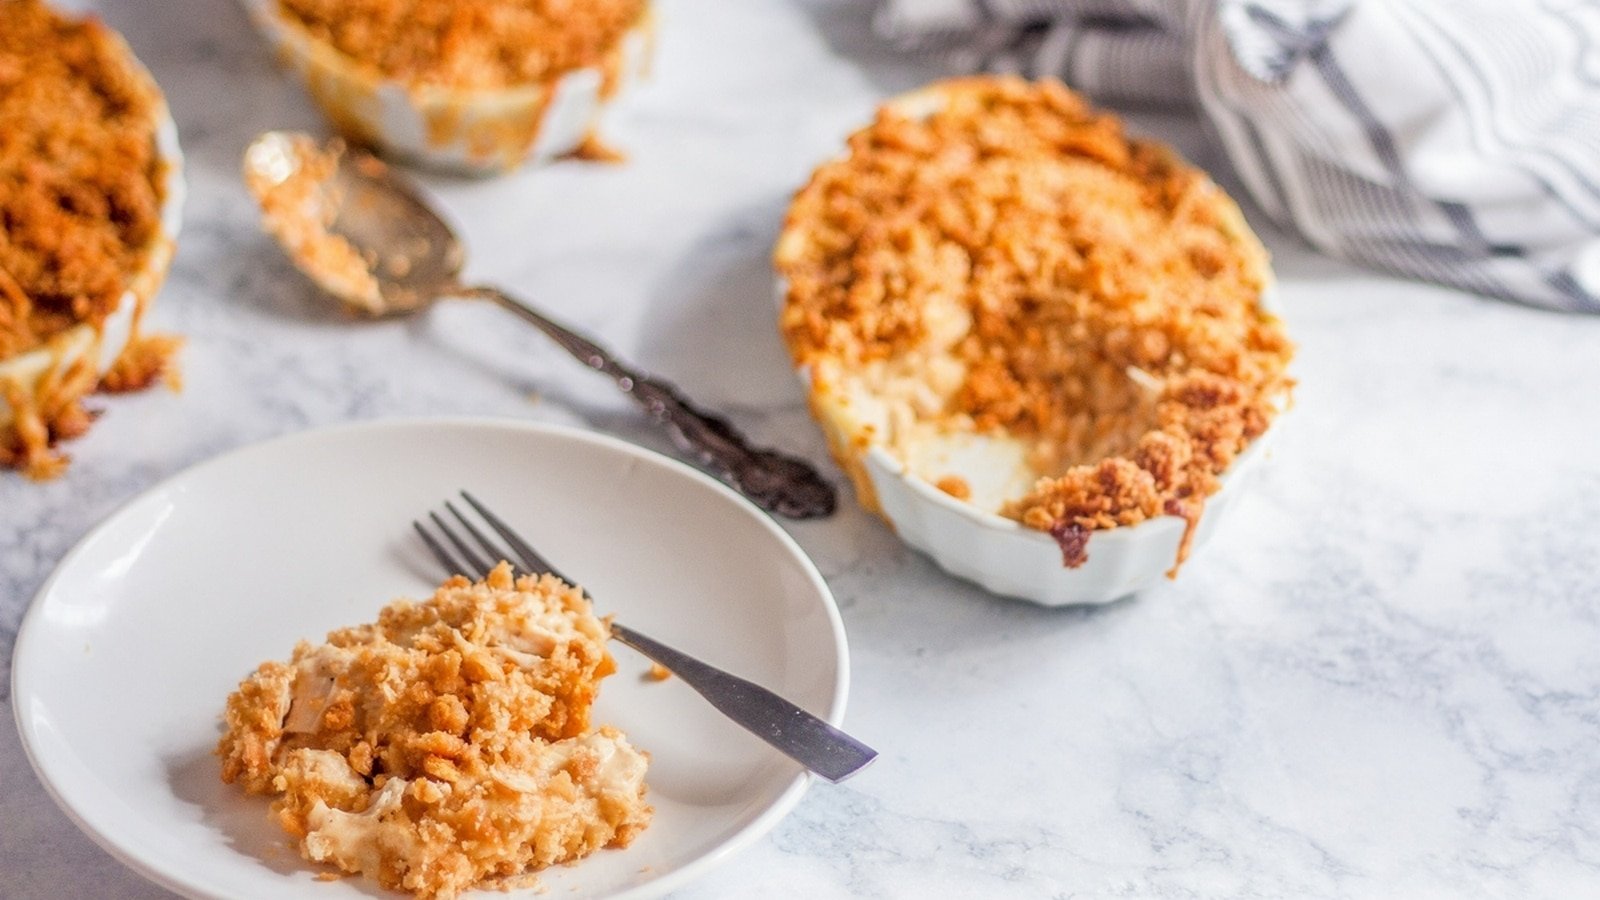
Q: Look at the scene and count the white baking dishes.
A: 3